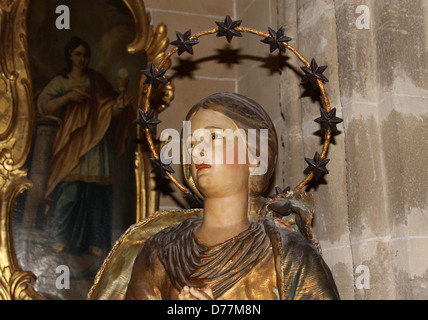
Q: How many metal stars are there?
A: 11